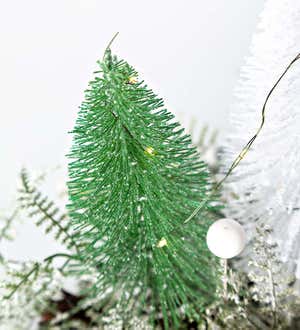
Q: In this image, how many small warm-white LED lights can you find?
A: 4